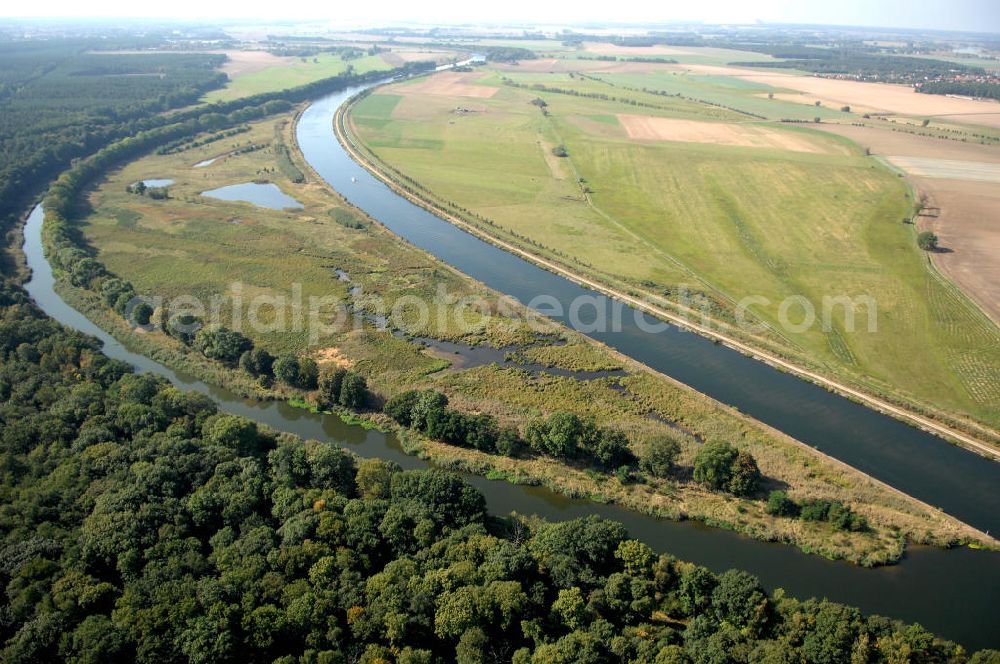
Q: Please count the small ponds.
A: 3